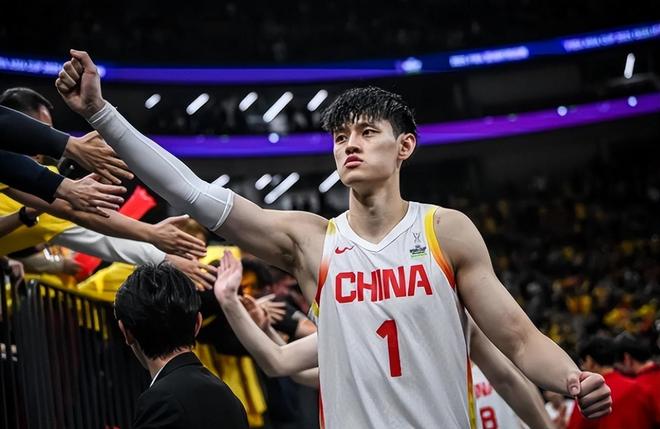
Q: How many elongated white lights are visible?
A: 10